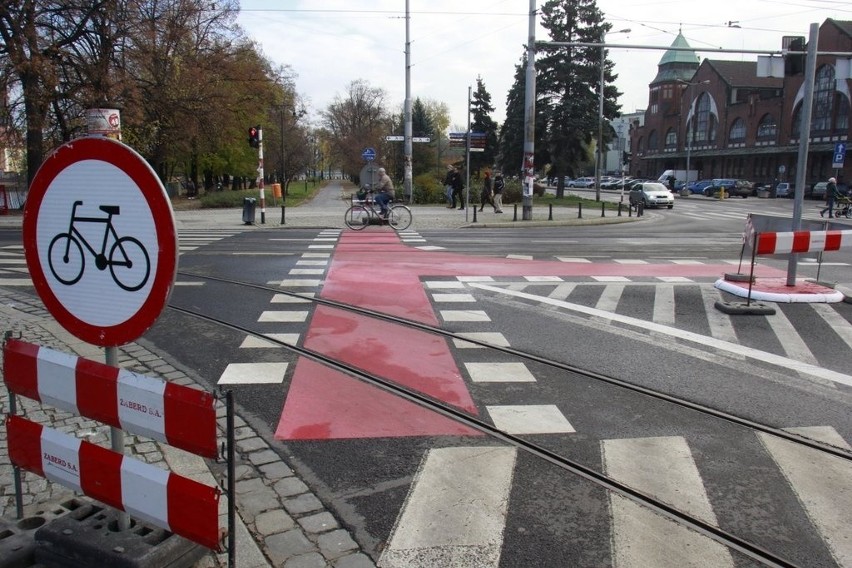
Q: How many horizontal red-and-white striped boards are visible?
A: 3